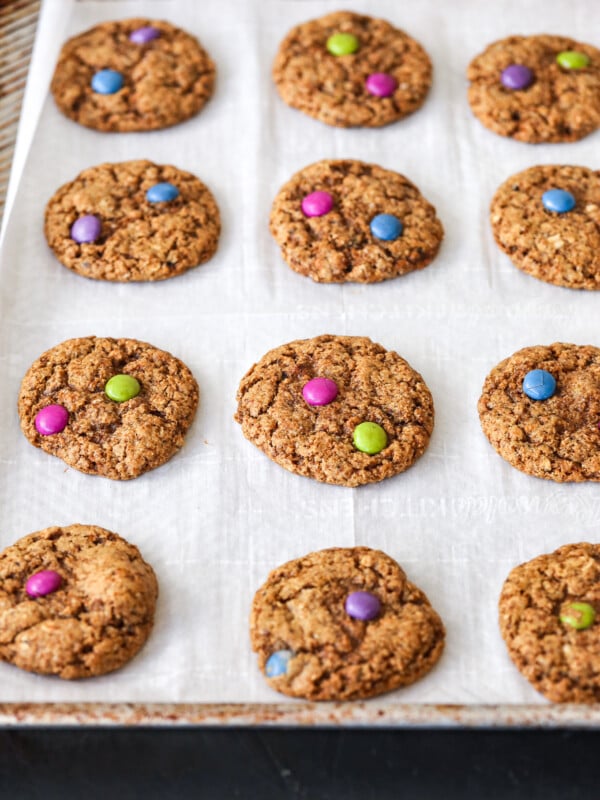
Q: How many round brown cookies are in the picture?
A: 12